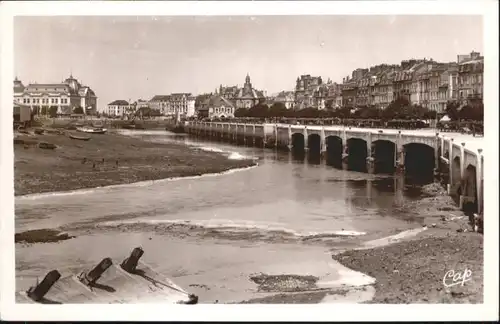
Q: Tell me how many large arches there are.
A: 6